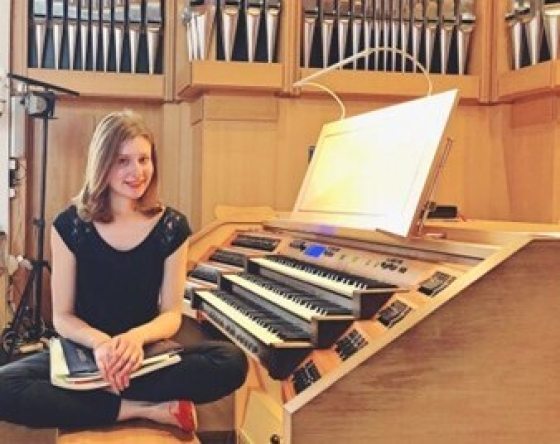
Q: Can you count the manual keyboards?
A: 3